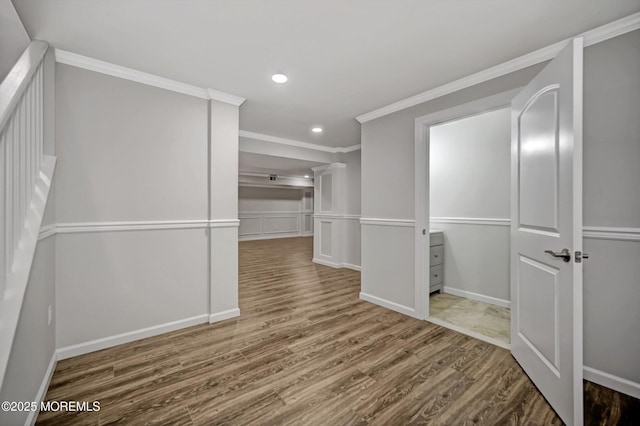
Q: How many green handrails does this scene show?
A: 0